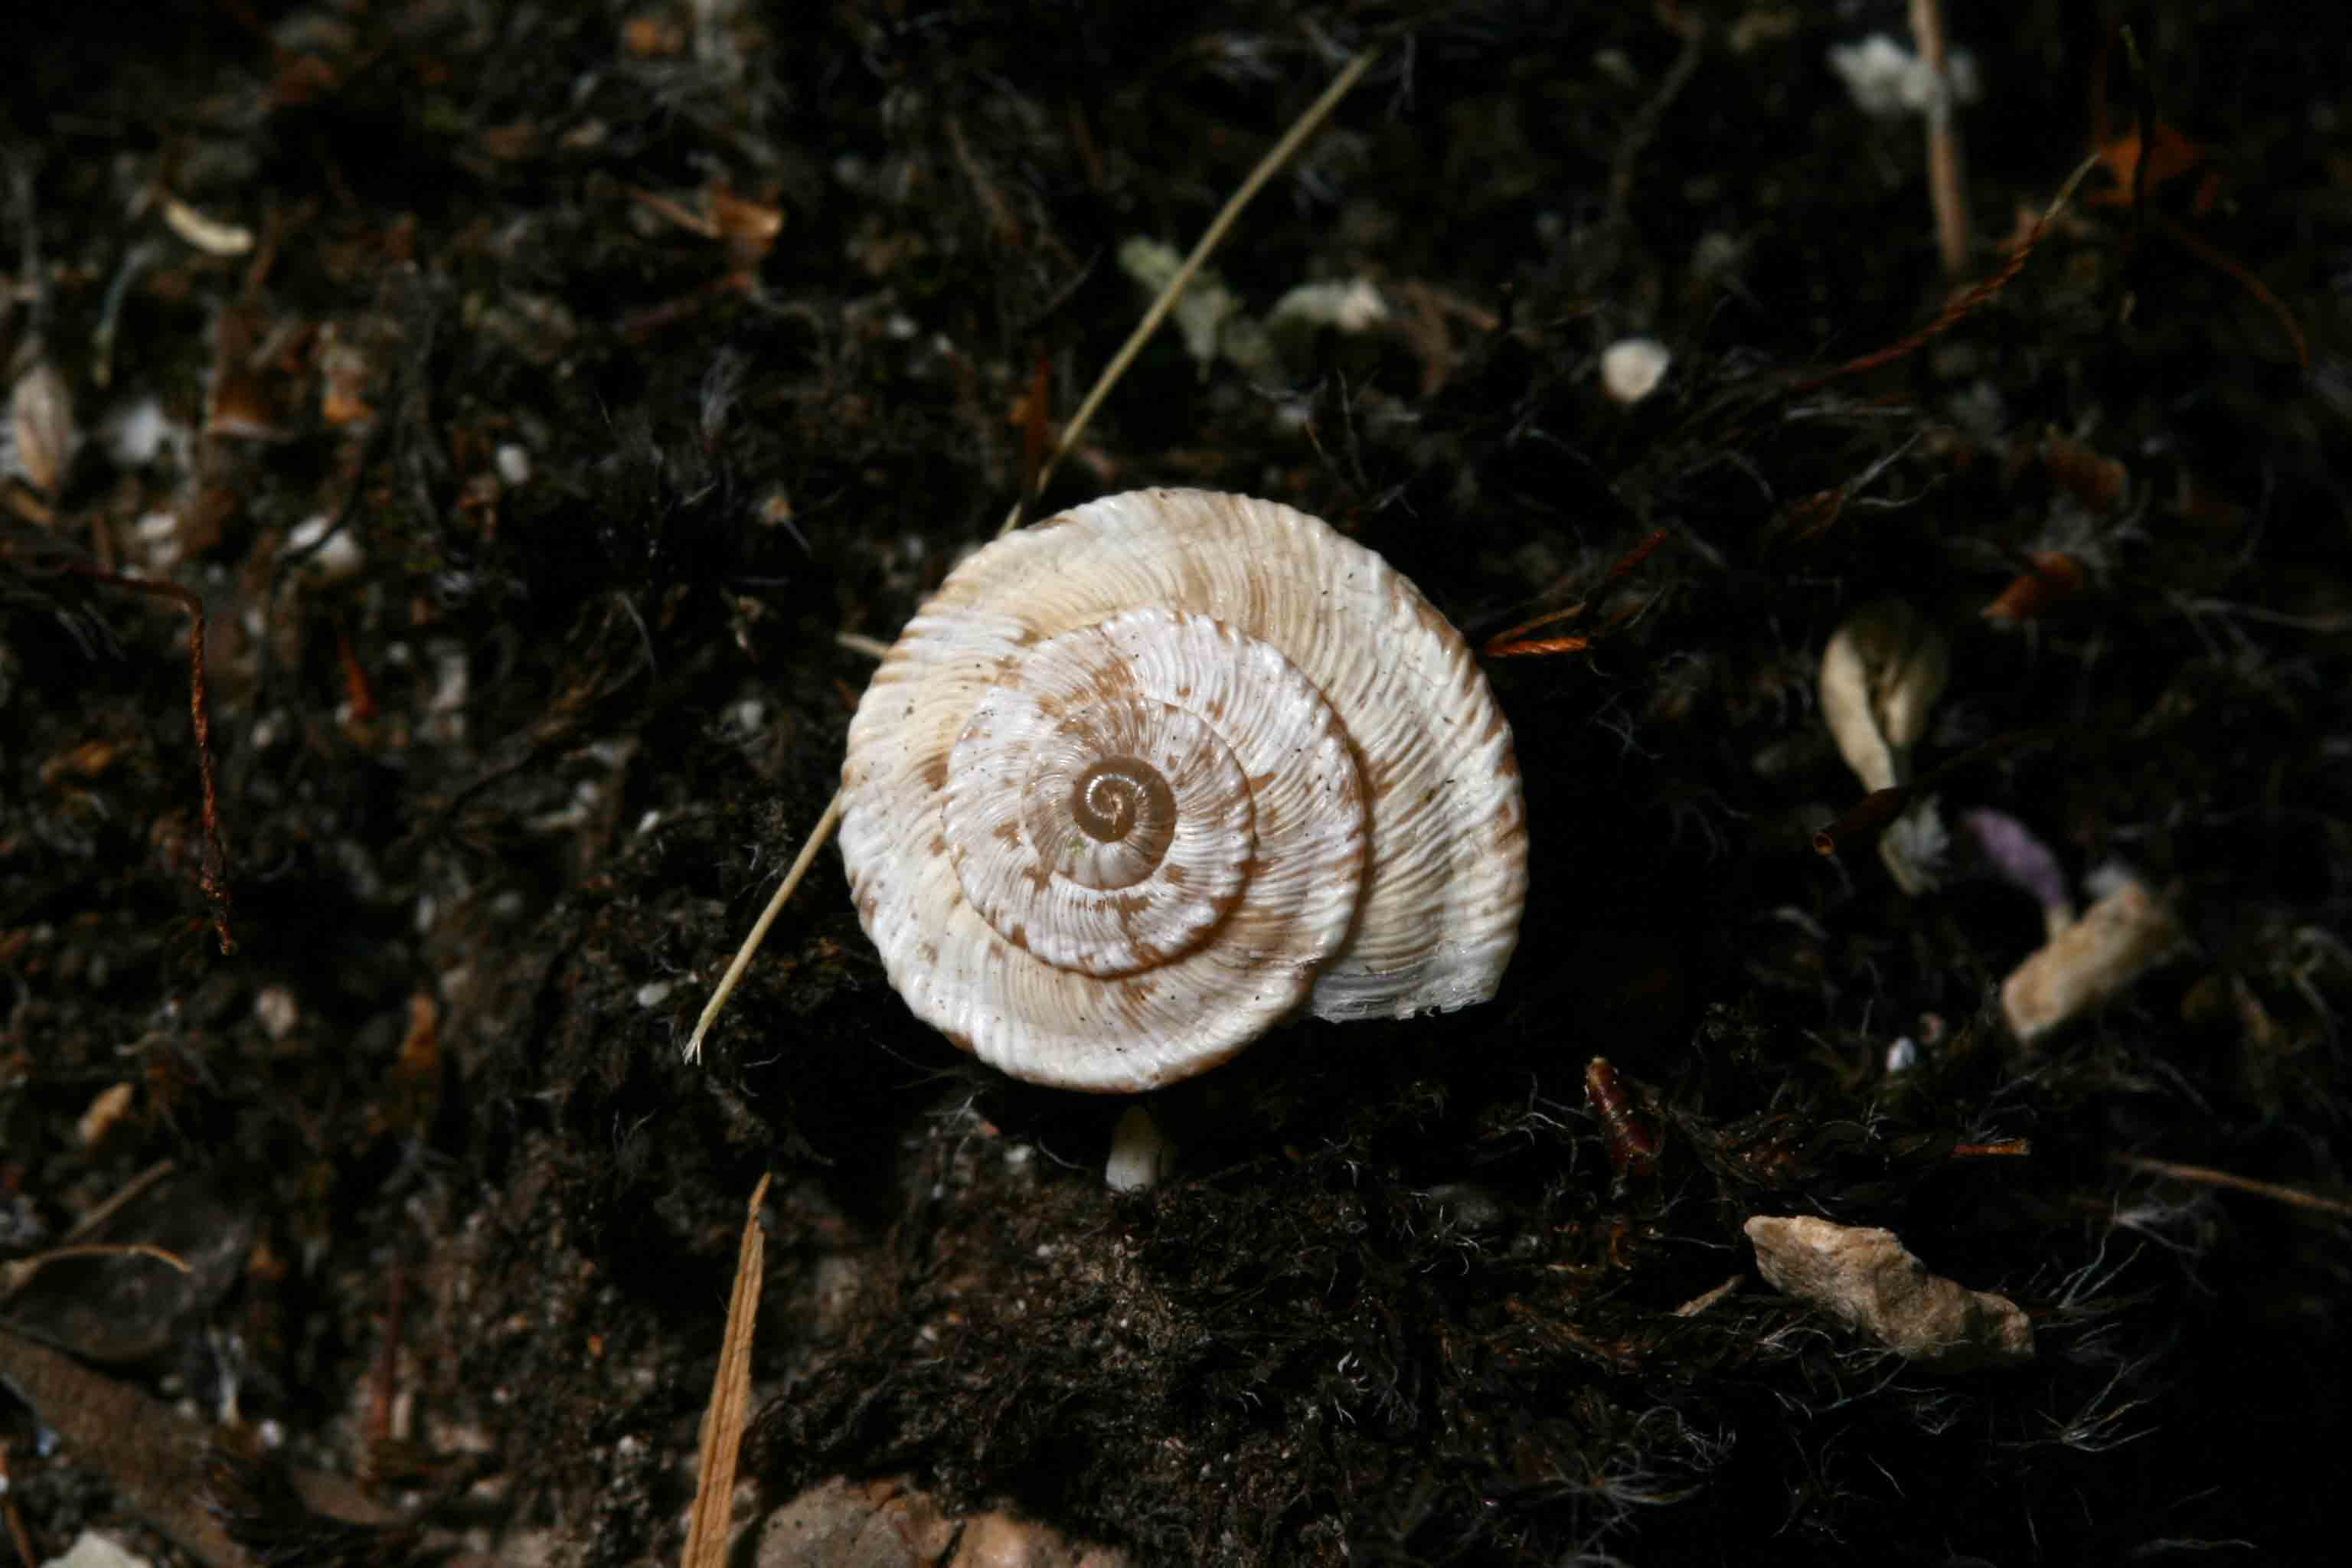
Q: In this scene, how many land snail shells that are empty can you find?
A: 1